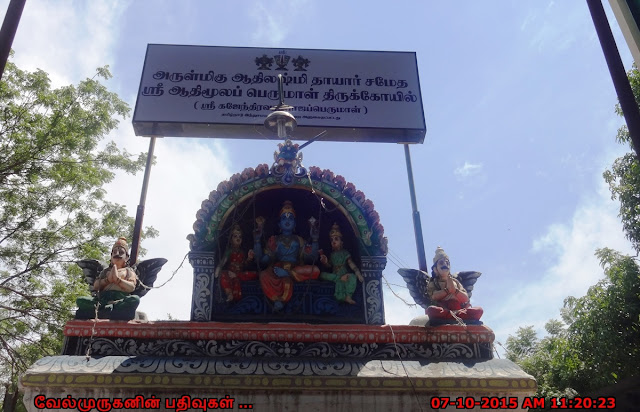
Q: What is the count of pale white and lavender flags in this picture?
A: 0